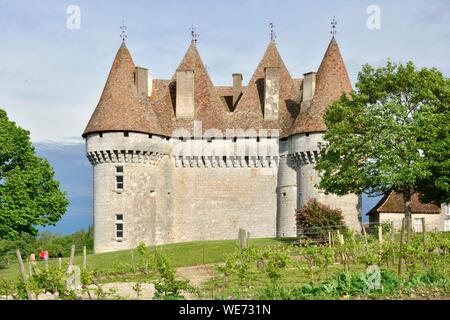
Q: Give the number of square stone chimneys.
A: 5